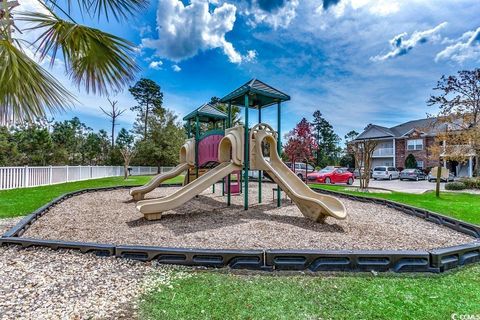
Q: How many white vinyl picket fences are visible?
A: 1